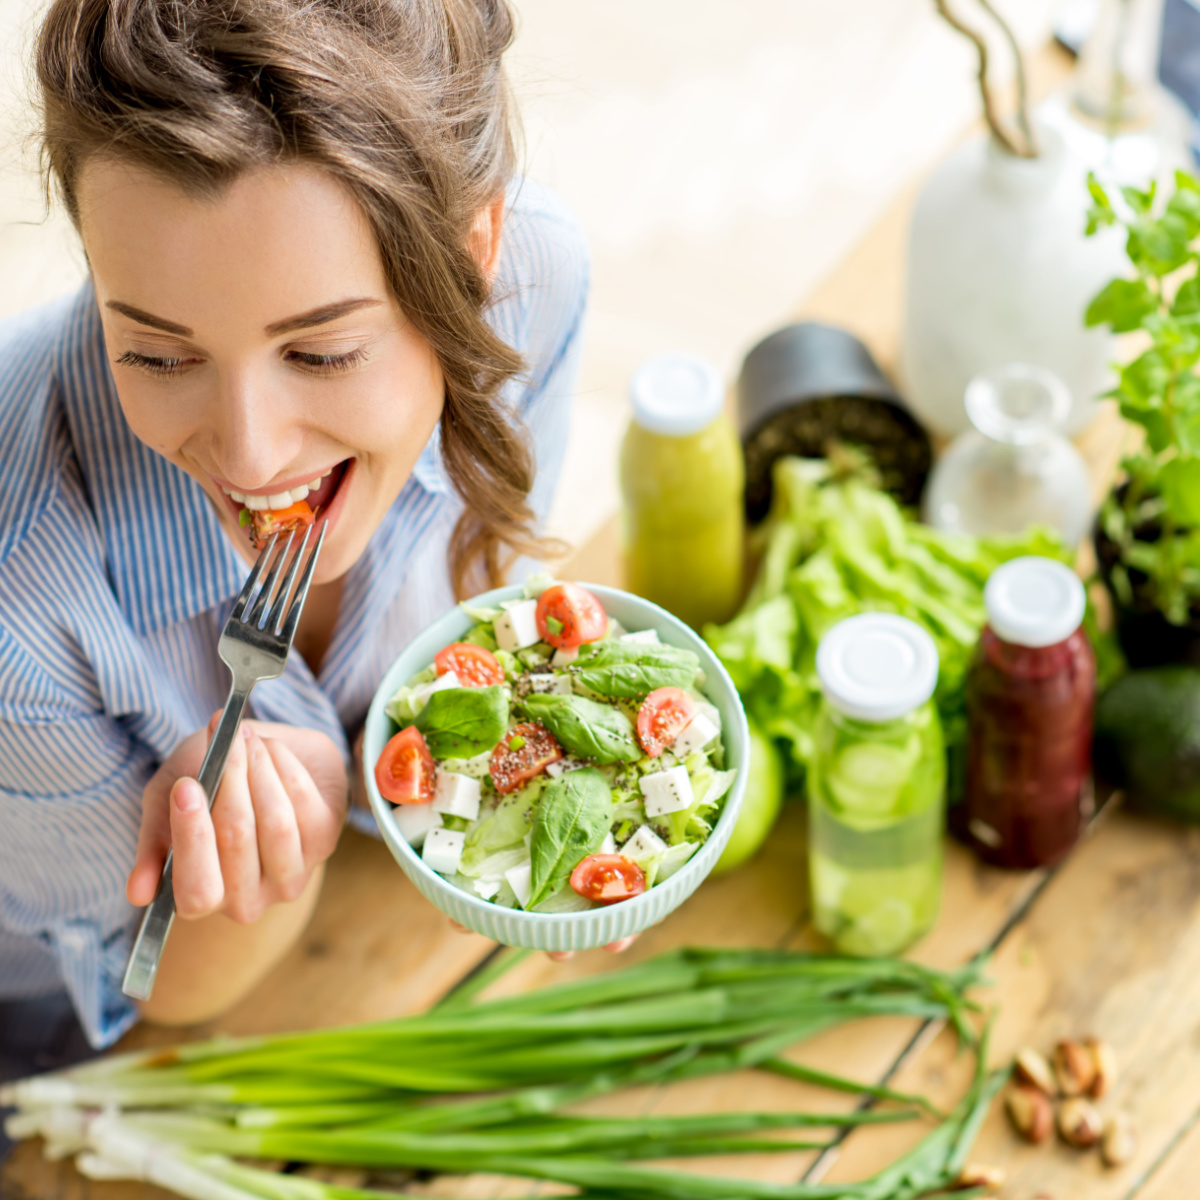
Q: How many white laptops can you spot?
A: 0